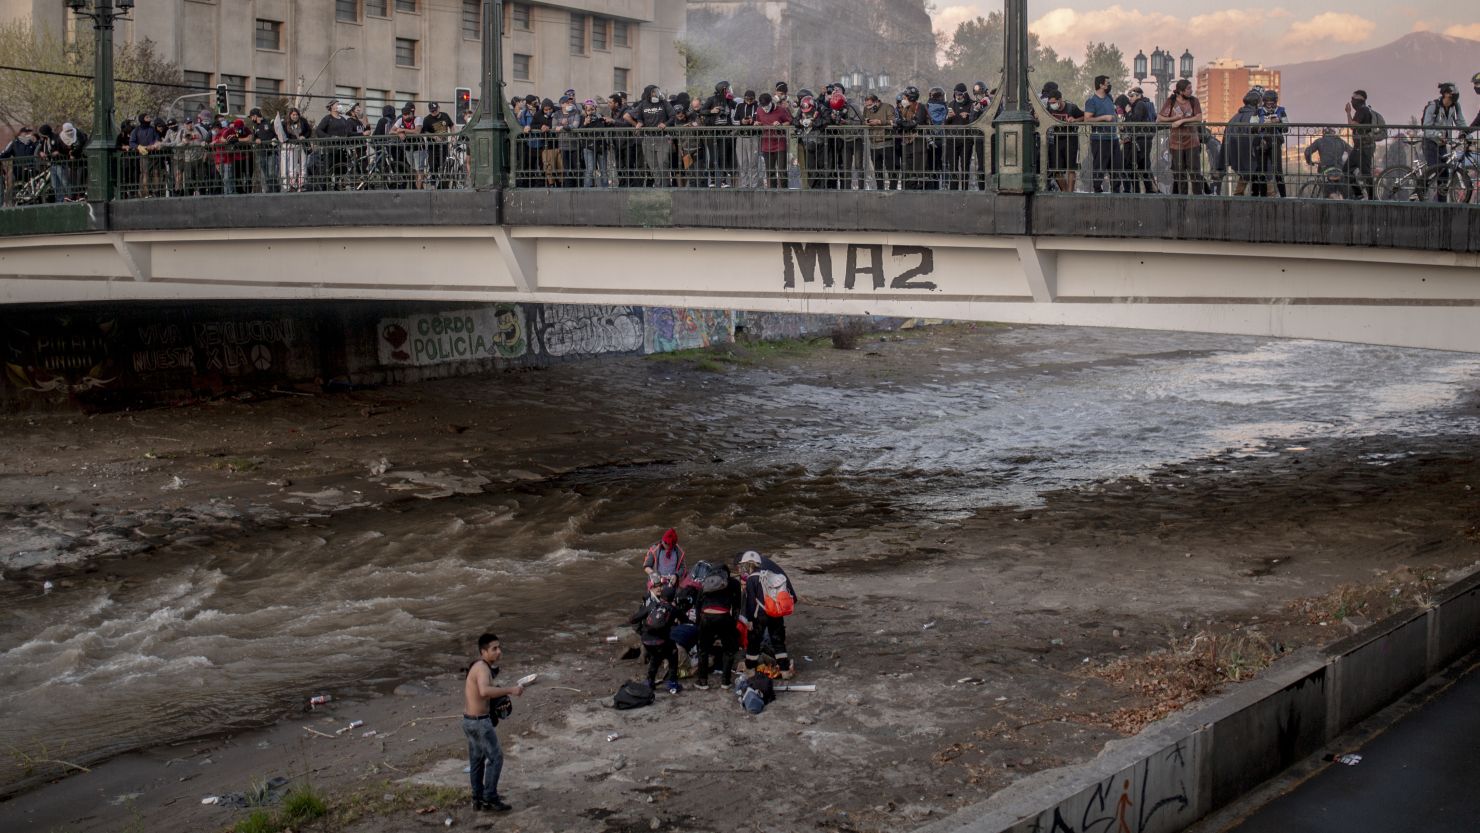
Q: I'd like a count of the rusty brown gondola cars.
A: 0